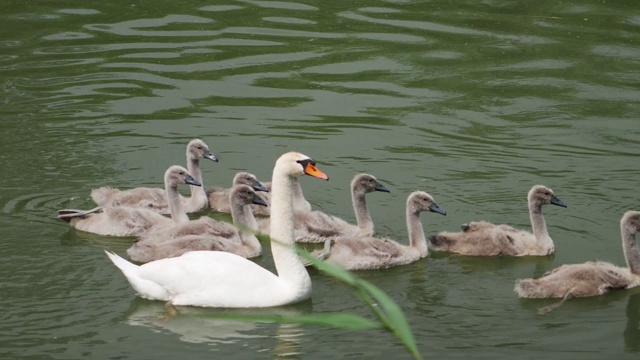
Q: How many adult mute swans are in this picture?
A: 1